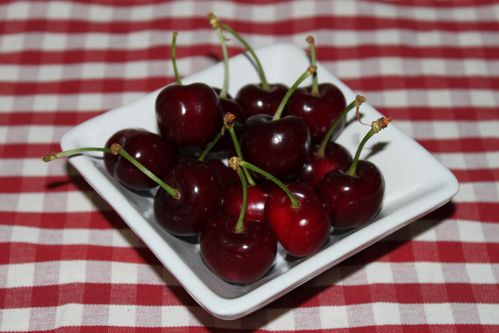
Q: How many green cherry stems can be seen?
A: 13